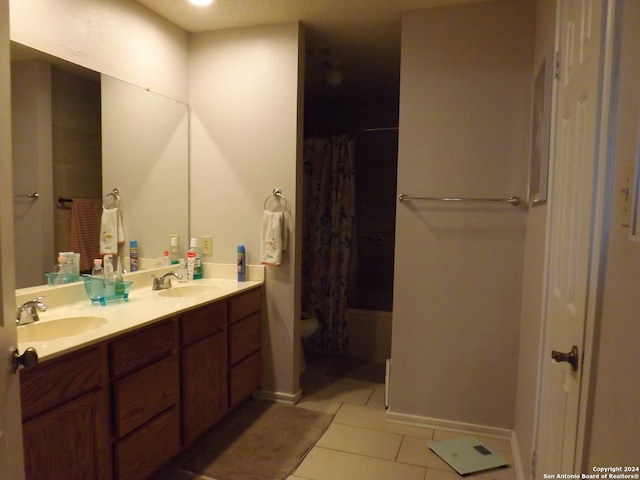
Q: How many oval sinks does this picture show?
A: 2